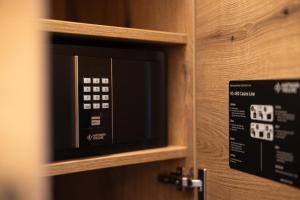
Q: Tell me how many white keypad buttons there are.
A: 12